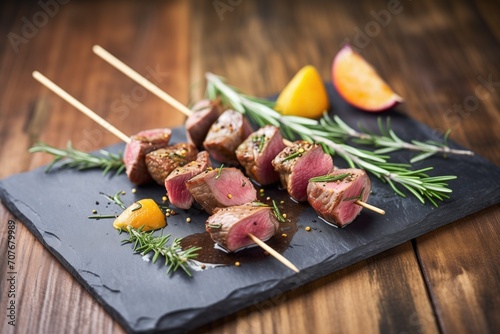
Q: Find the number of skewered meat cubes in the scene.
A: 10